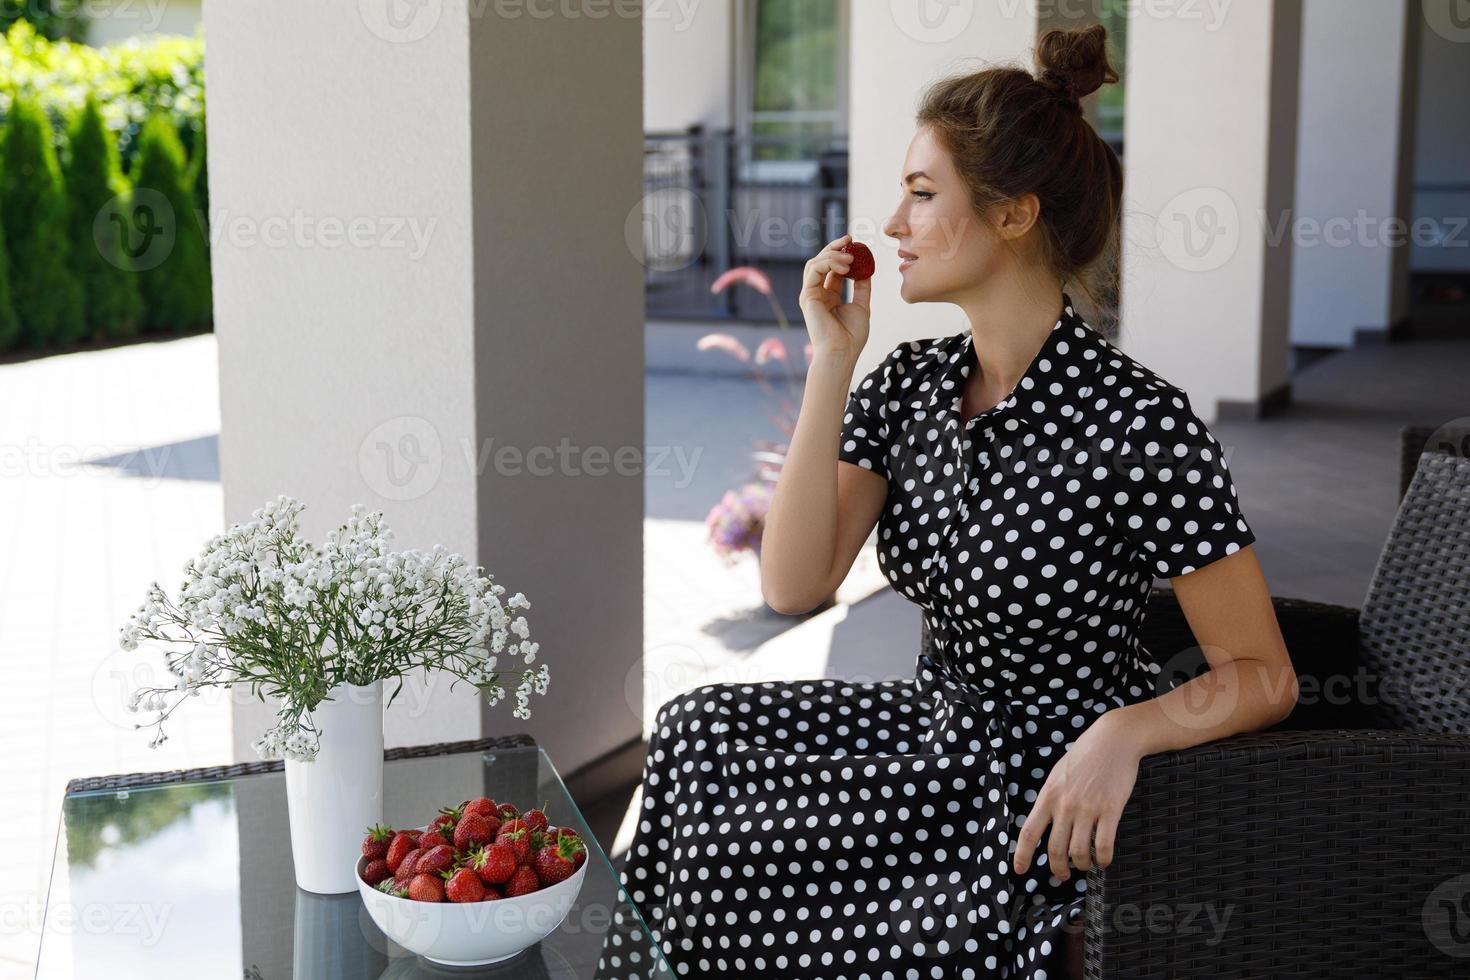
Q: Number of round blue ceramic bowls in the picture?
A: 0